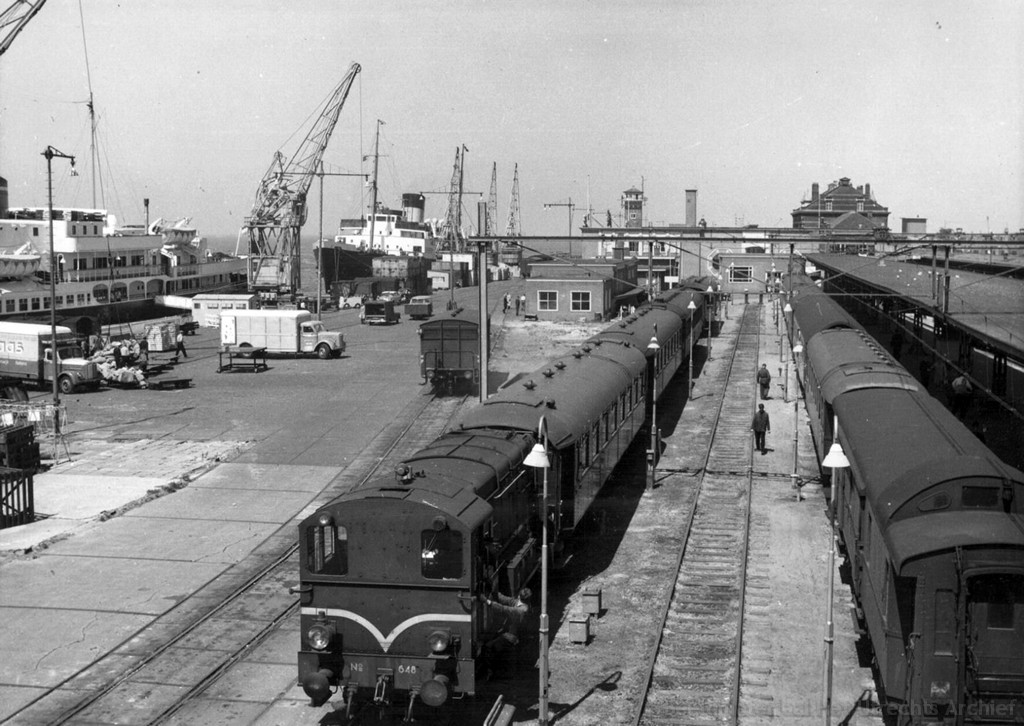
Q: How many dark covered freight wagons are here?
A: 1